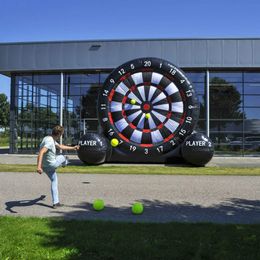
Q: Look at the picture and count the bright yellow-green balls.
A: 5